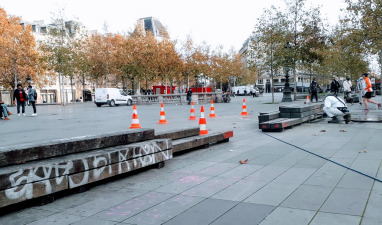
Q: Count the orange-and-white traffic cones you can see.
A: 7